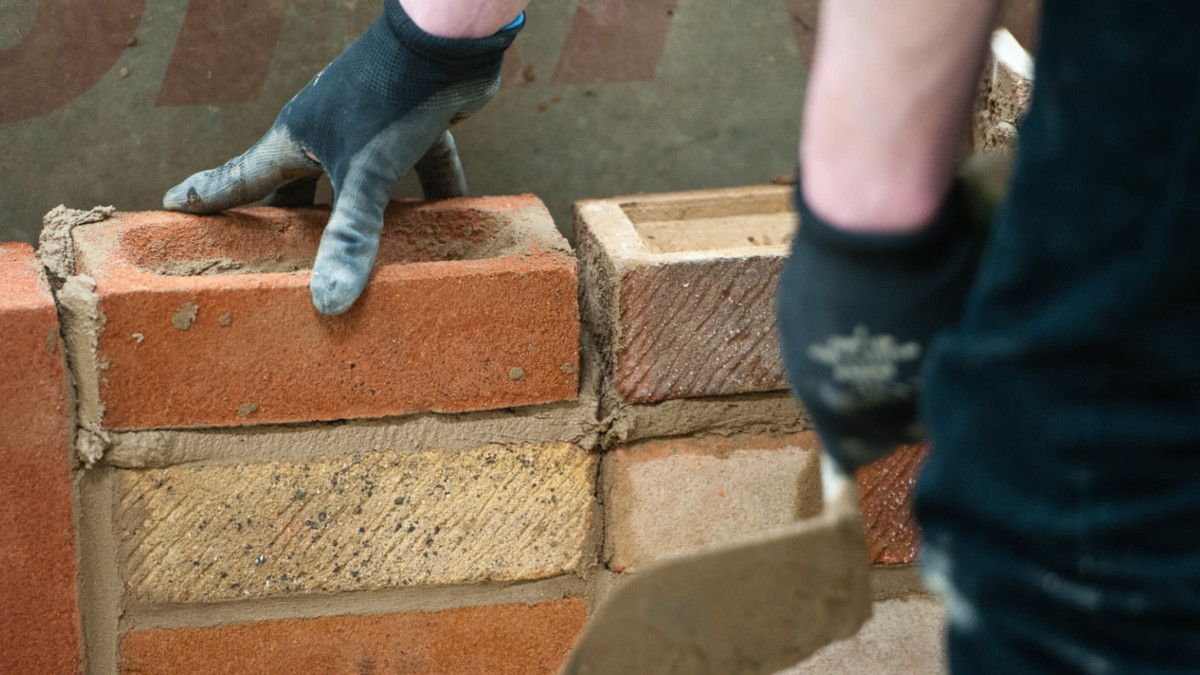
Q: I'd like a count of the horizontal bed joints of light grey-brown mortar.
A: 2